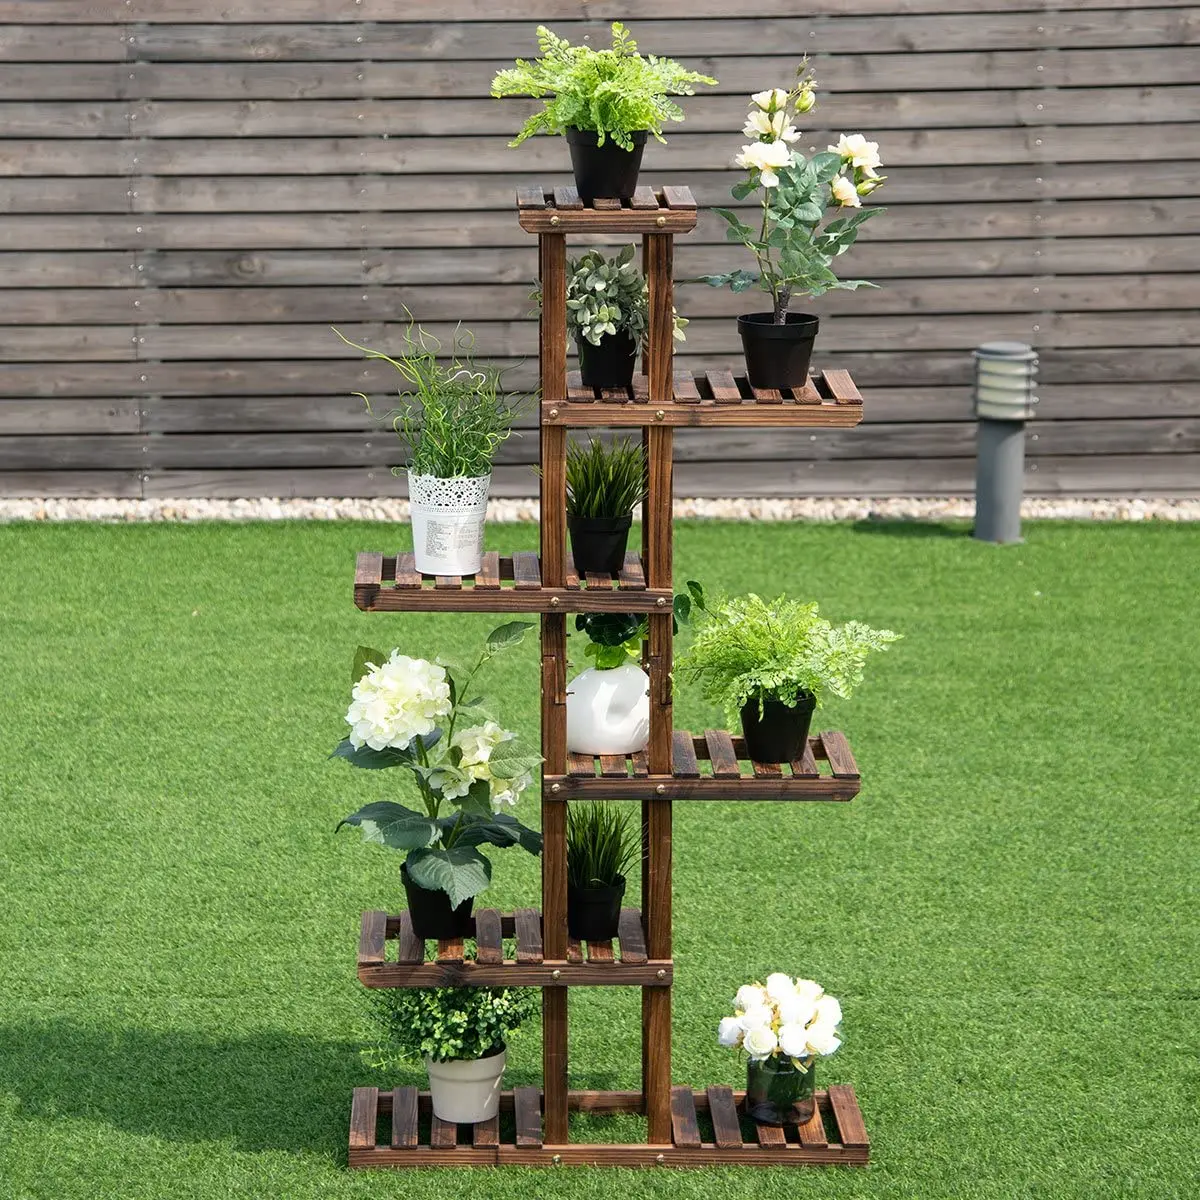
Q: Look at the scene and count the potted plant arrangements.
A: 11